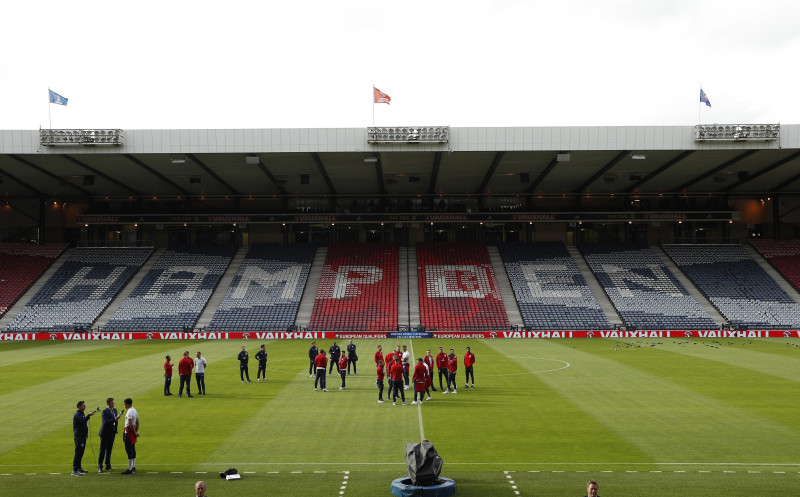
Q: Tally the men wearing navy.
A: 7